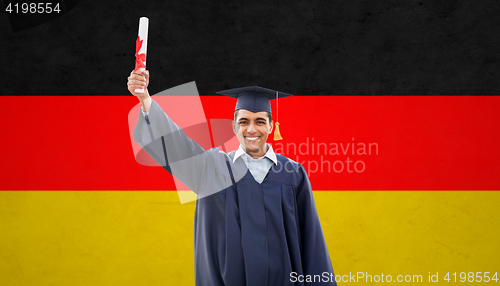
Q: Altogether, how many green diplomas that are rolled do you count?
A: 0